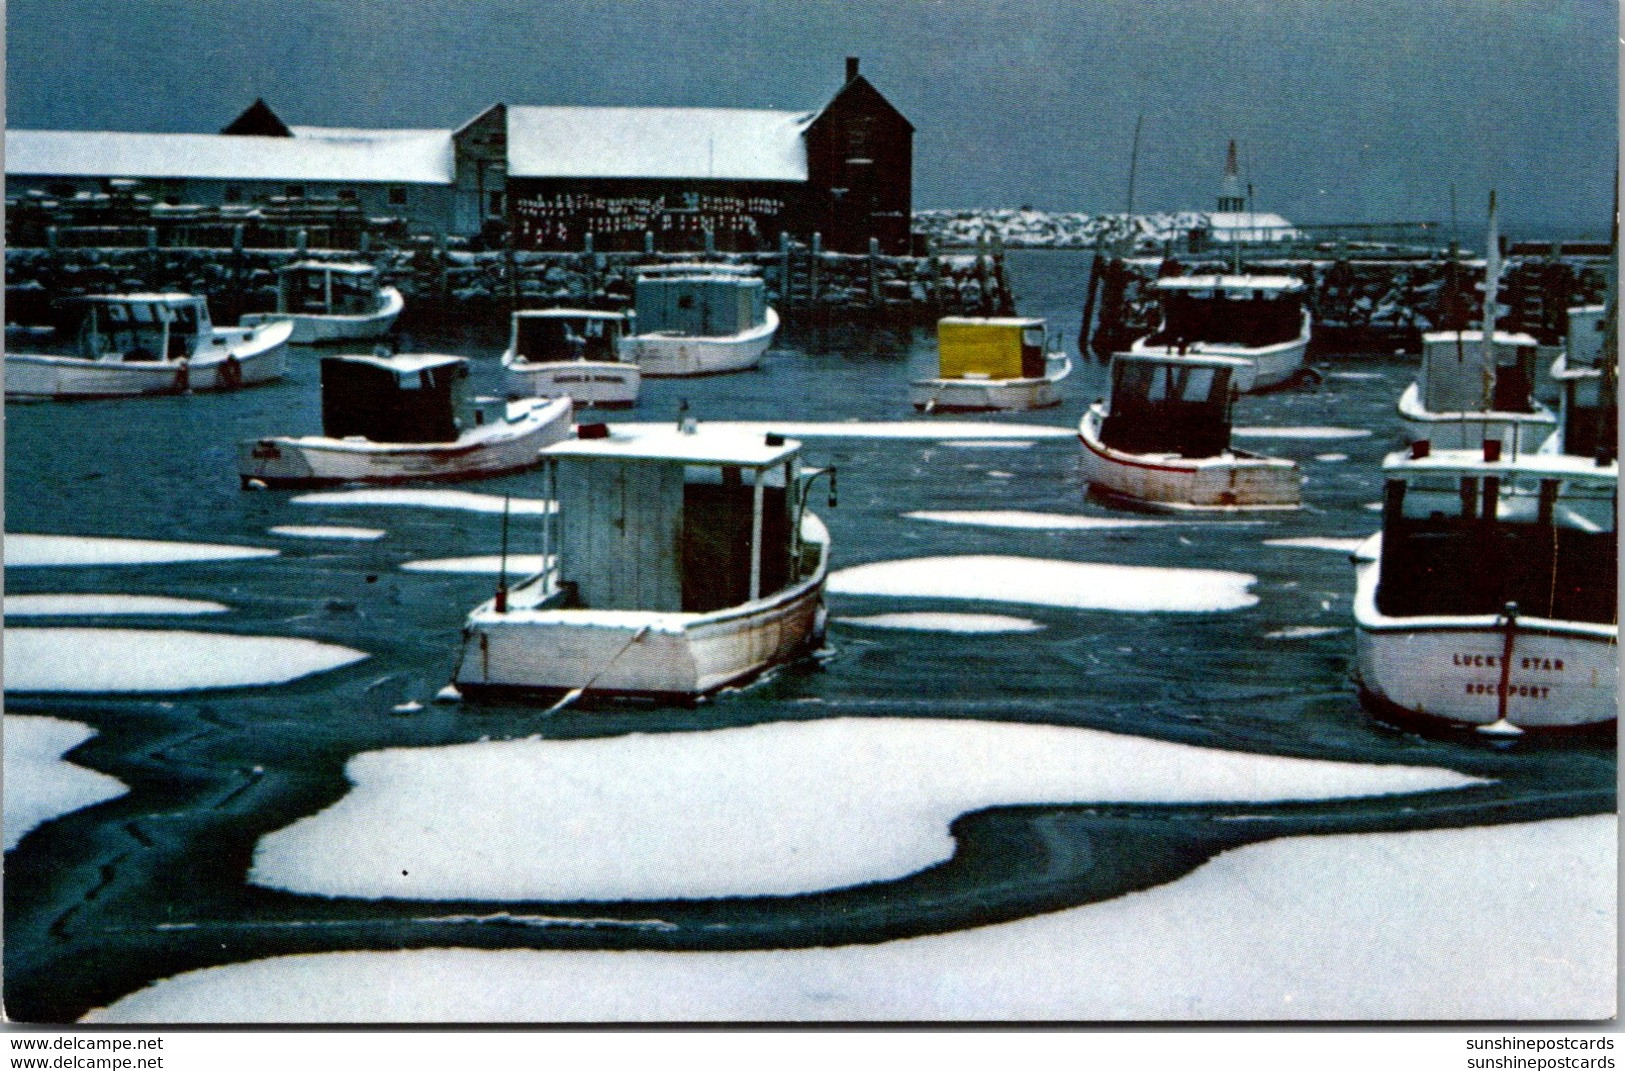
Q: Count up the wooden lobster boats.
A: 13